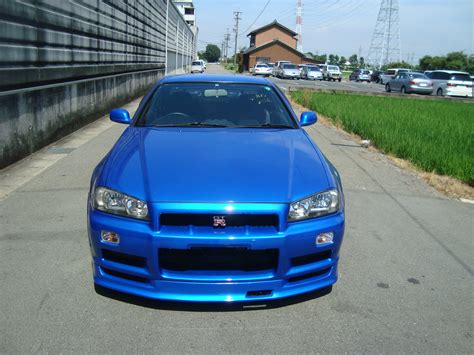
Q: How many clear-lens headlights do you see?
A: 2